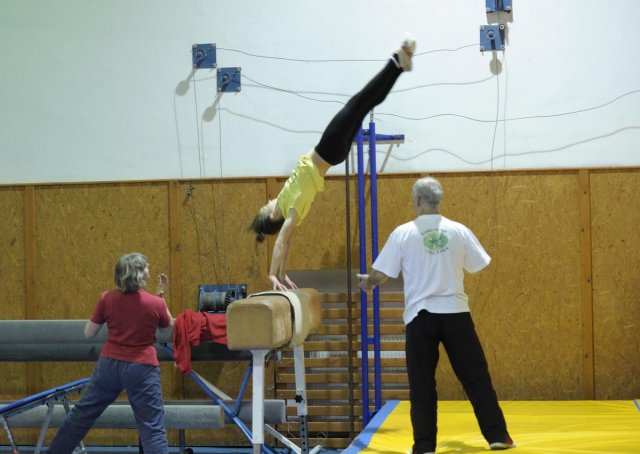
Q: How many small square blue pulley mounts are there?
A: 4